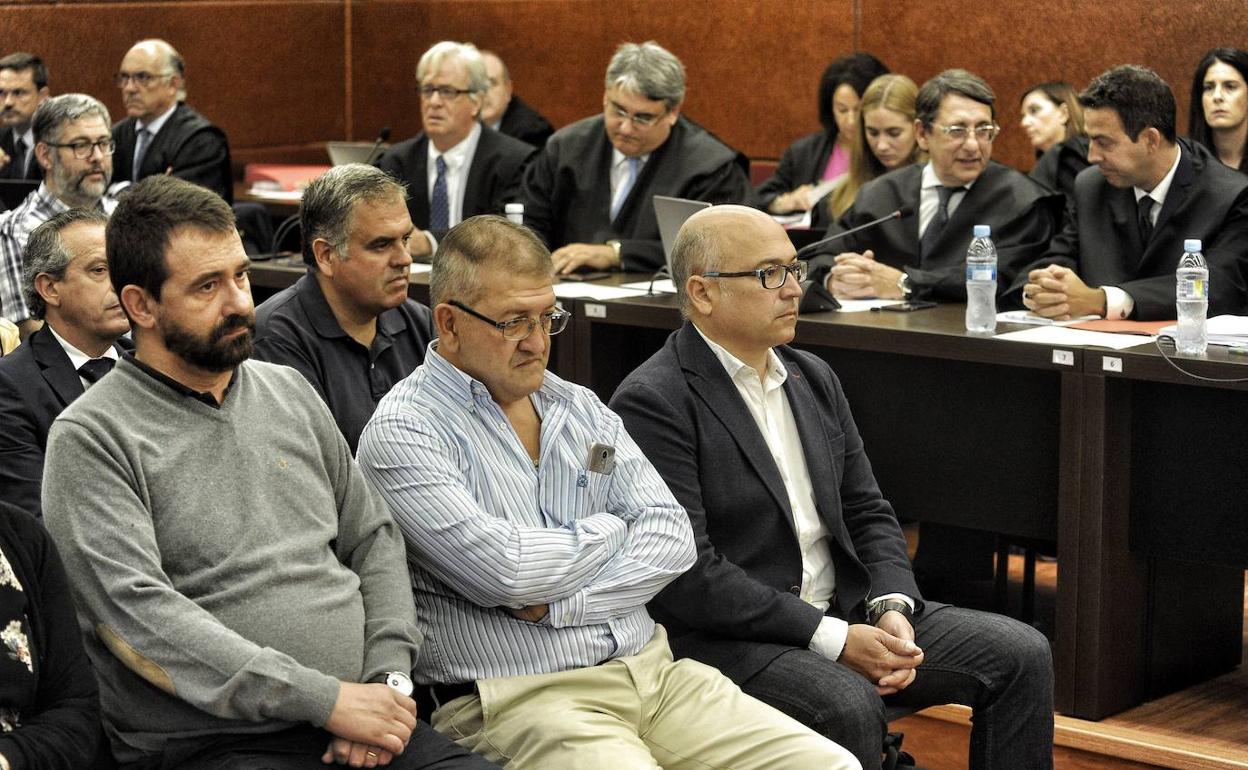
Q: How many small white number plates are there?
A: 3